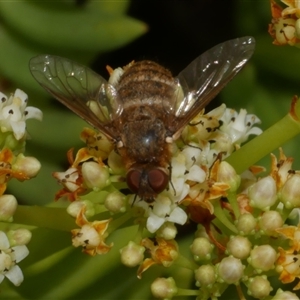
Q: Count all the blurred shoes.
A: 0